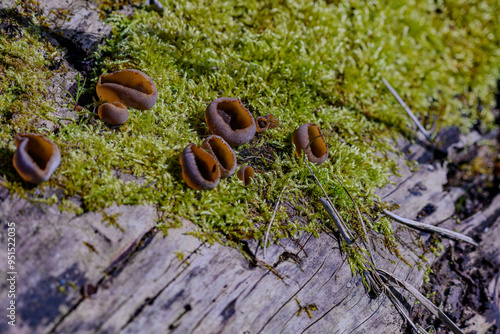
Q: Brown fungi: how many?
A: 9